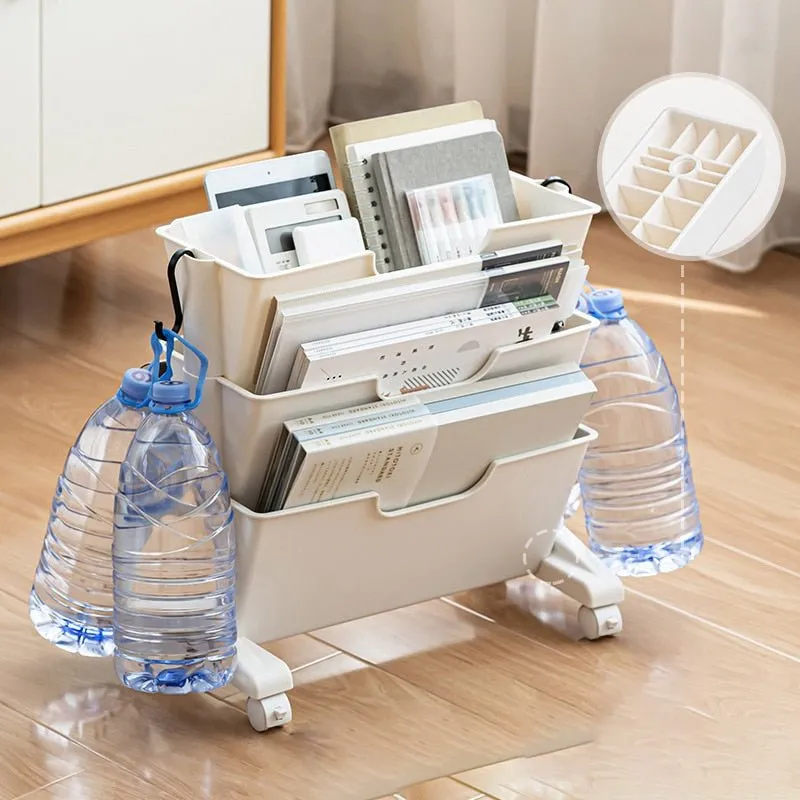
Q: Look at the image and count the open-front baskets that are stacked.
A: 3